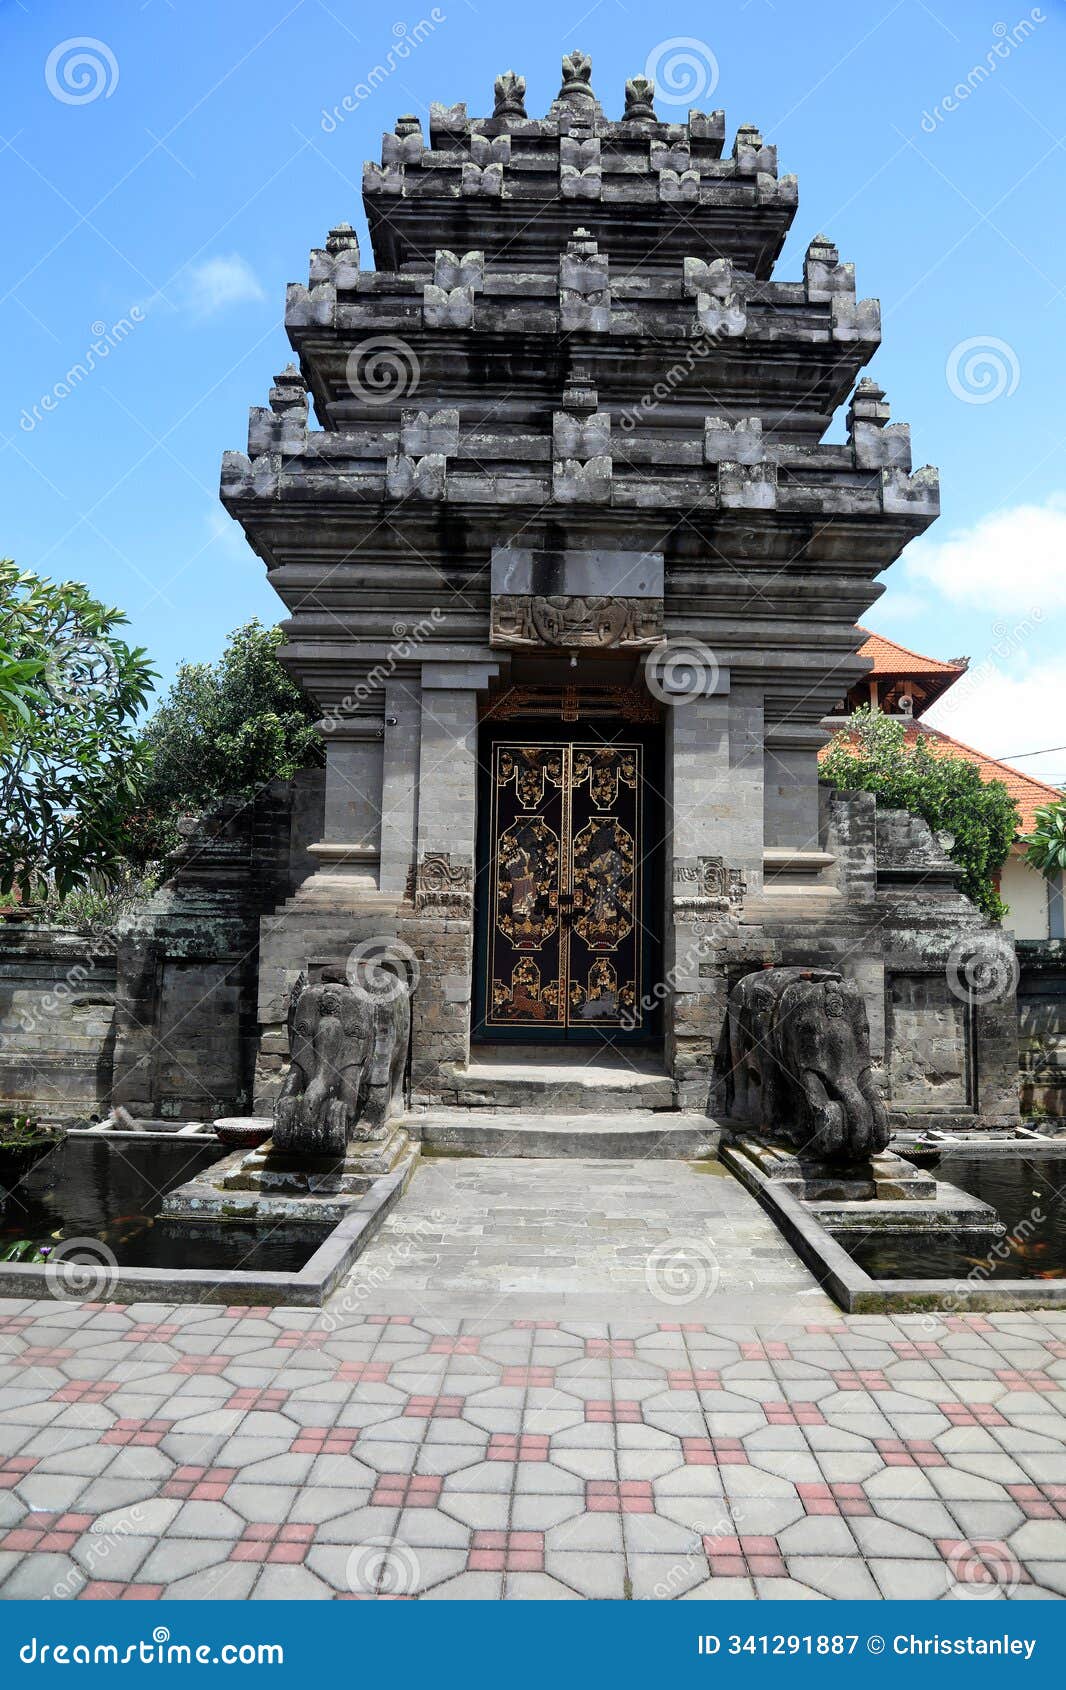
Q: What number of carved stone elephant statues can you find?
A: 2